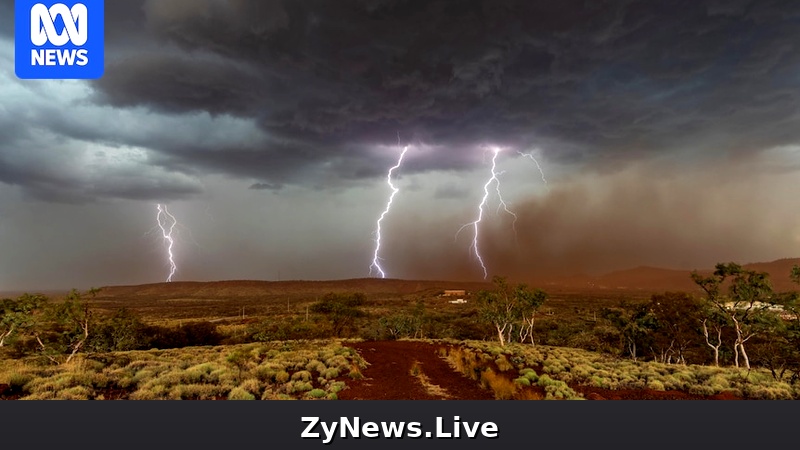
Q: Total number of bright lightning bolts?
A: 3